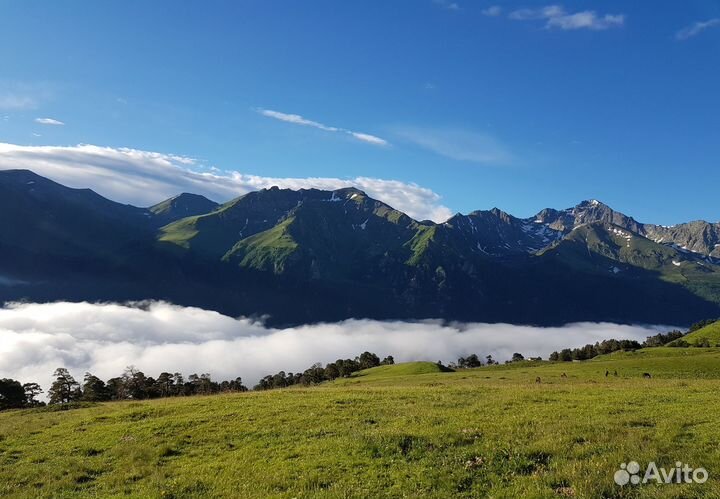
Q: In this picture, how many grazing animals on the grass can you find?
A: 5